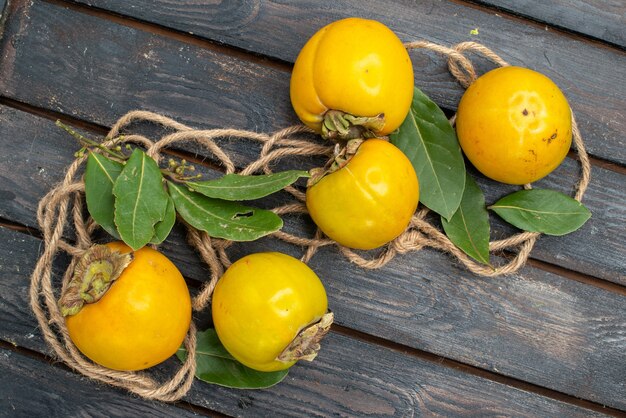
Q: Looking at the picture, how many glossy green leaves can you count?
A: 9